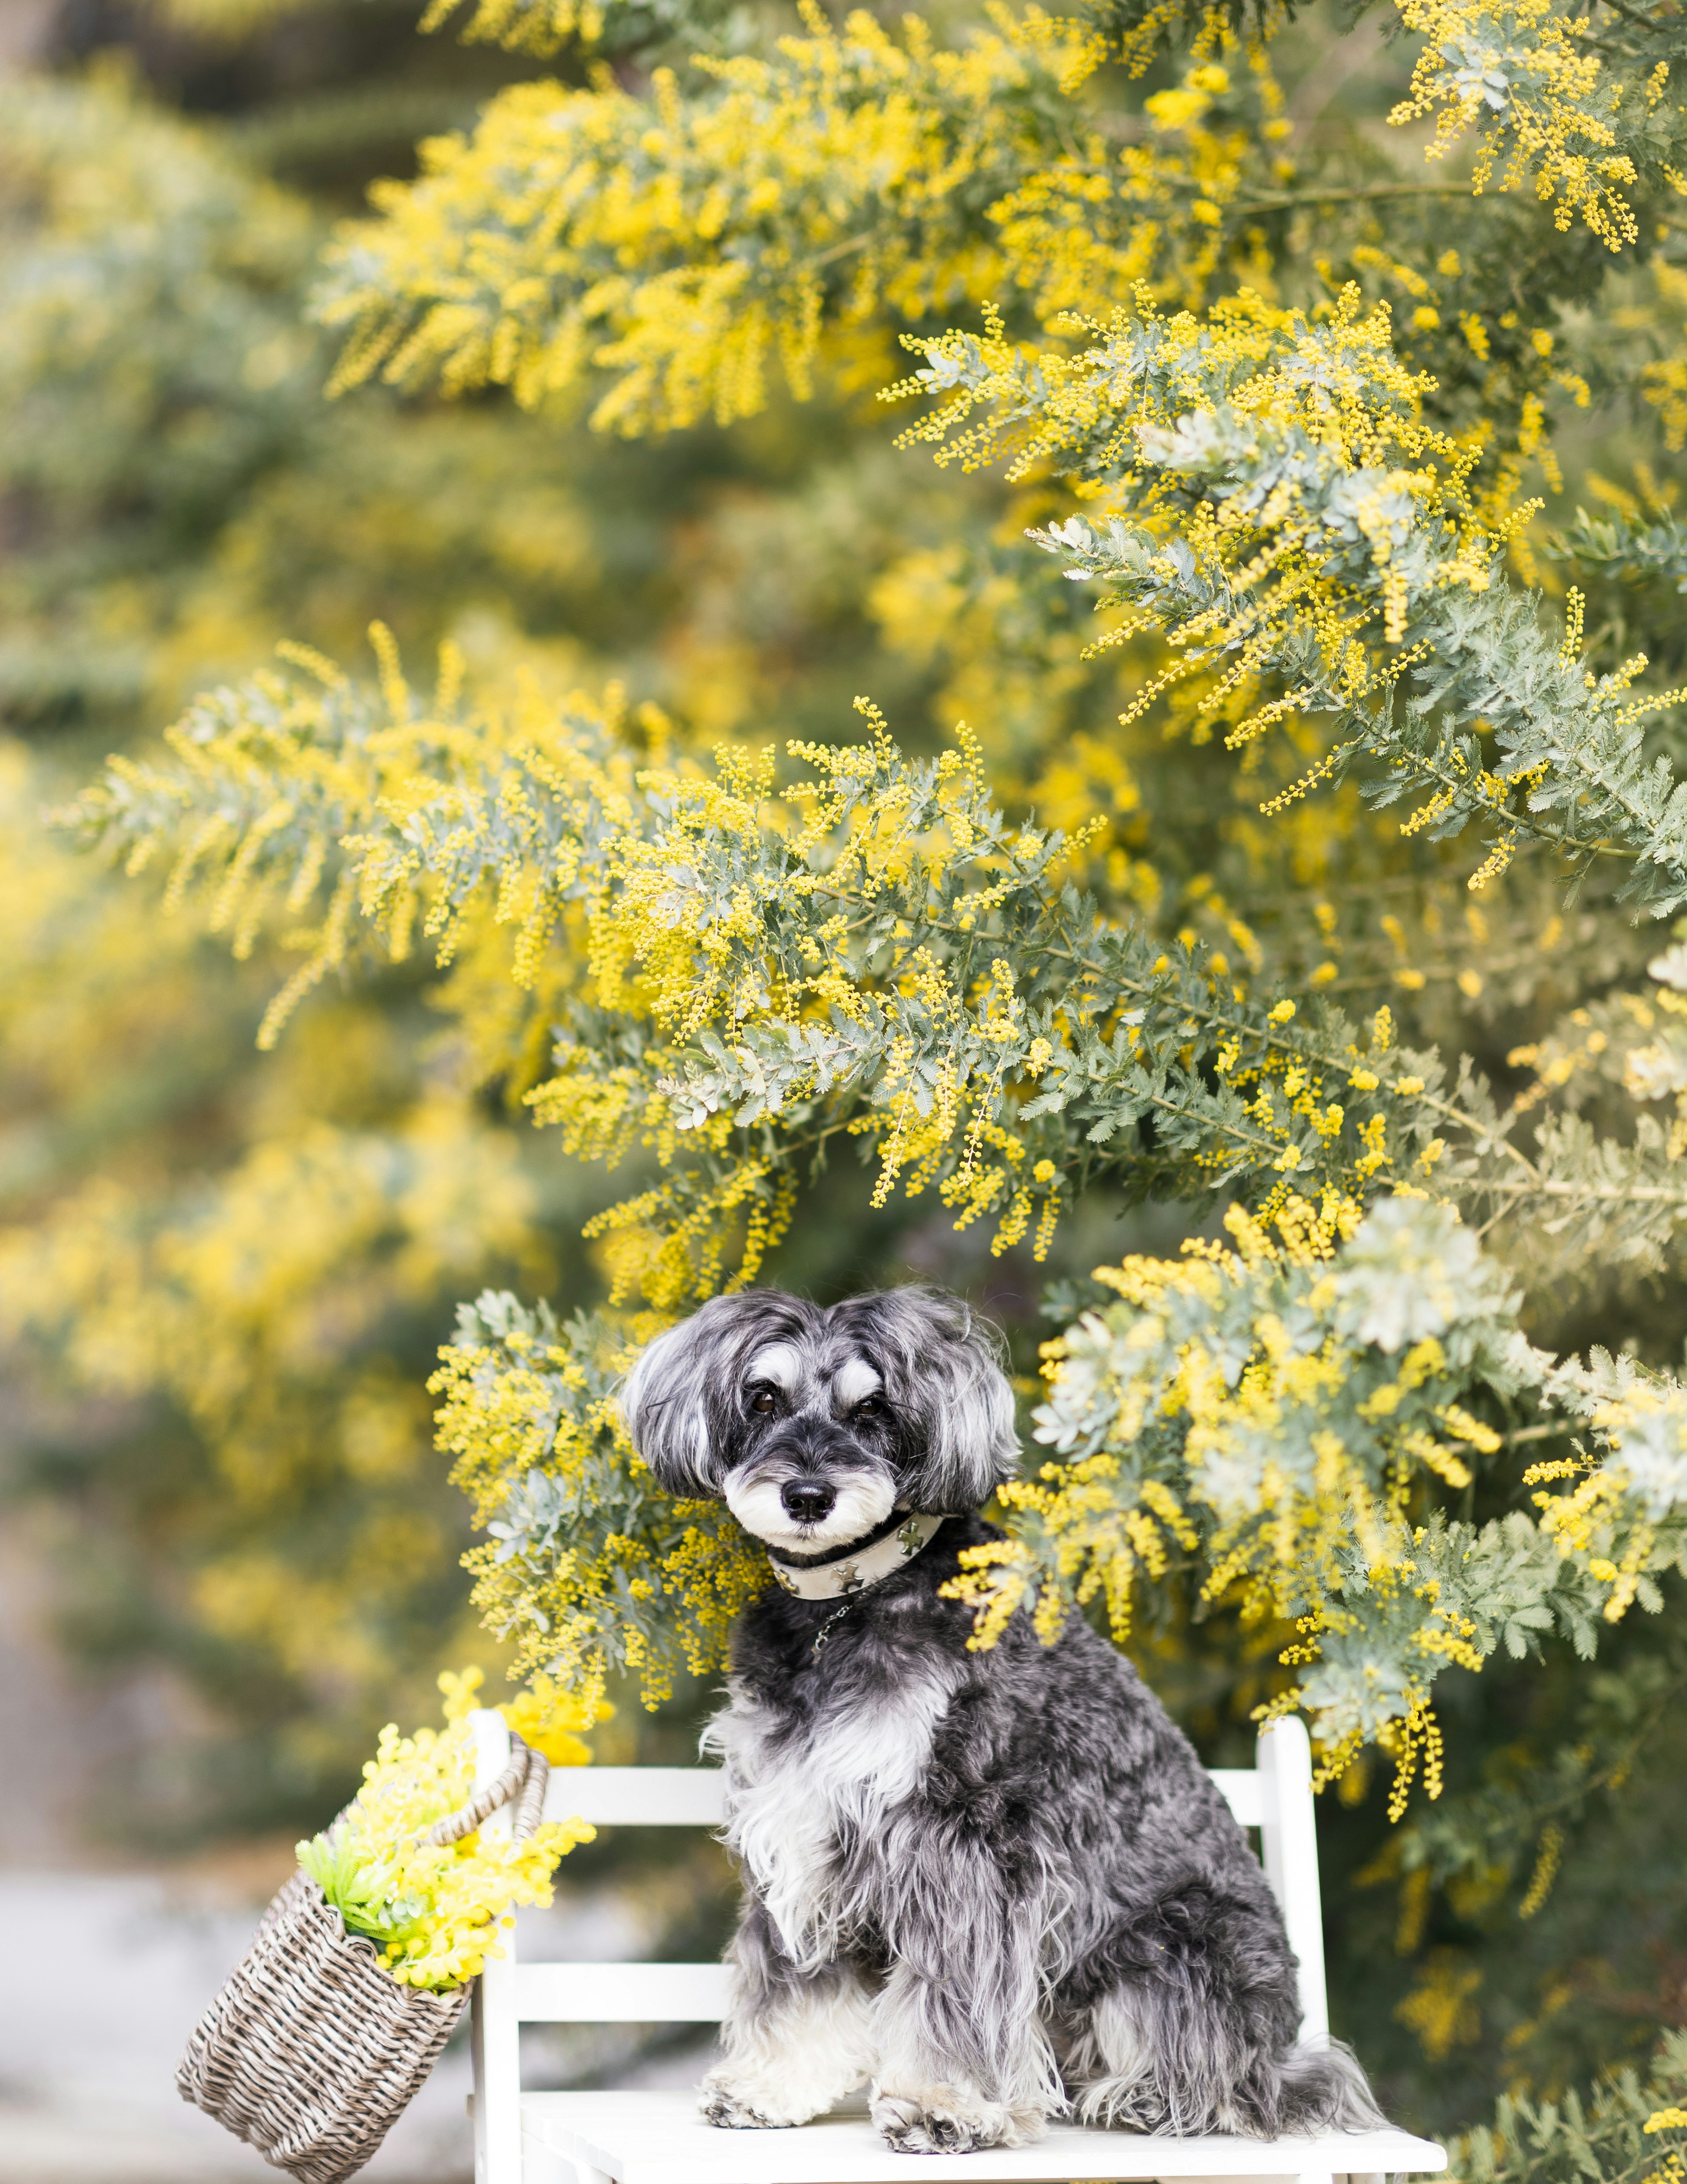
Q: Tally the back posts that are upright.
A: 2